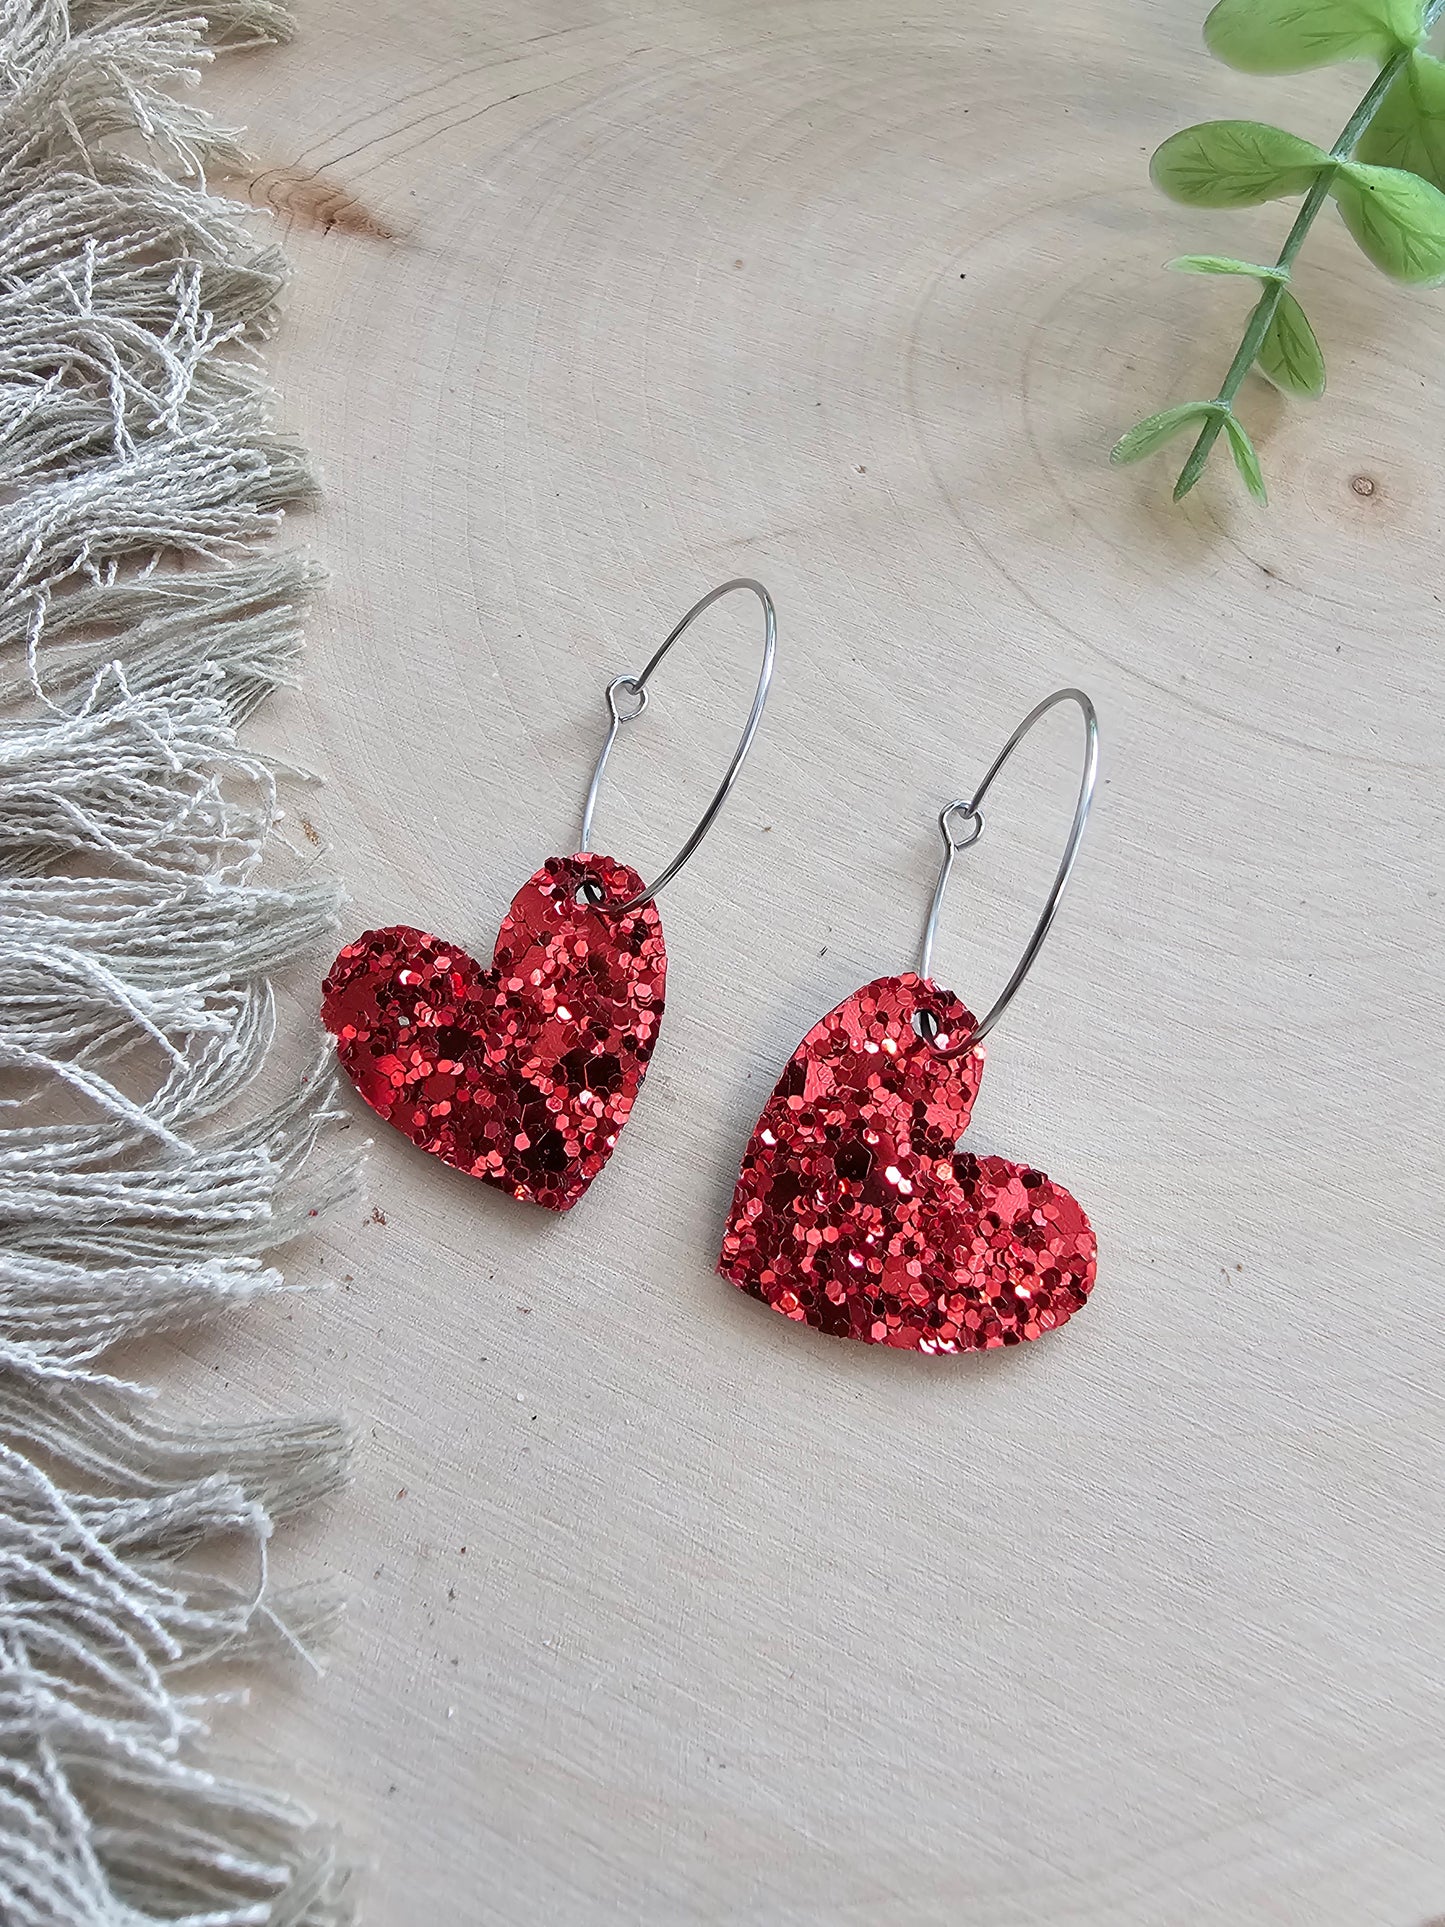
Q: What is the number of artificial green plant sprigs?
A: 1